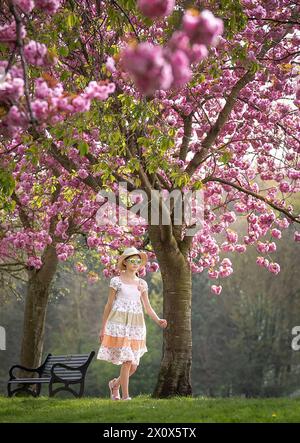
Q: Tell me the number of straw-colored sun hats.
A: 1